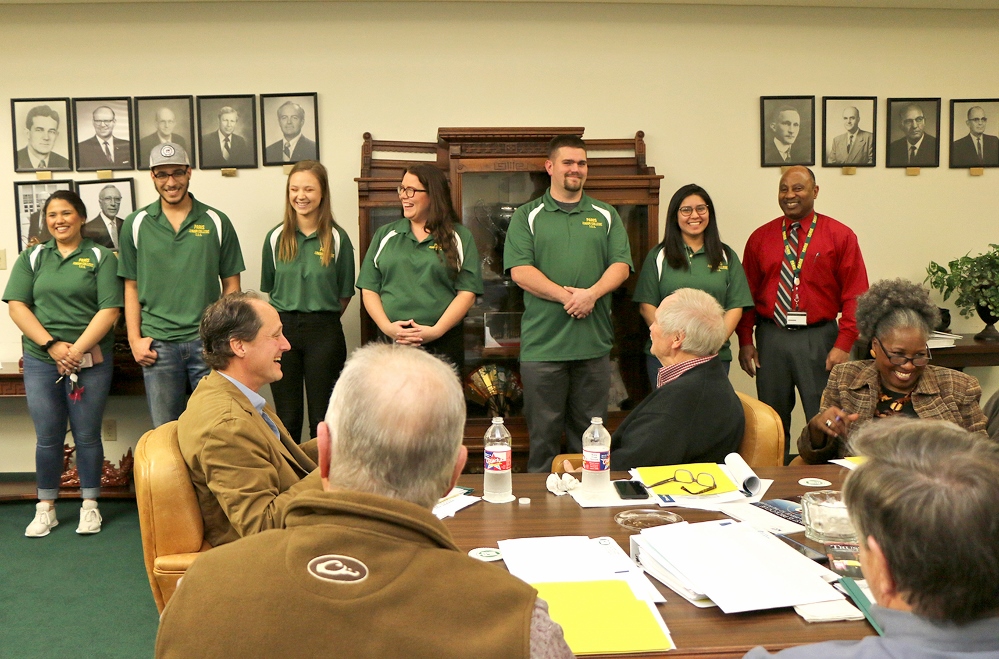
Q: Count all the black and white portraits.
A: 11